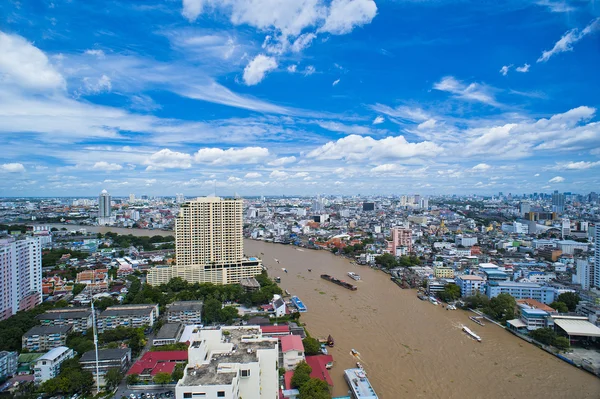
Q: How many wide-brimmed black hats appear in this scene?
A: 0